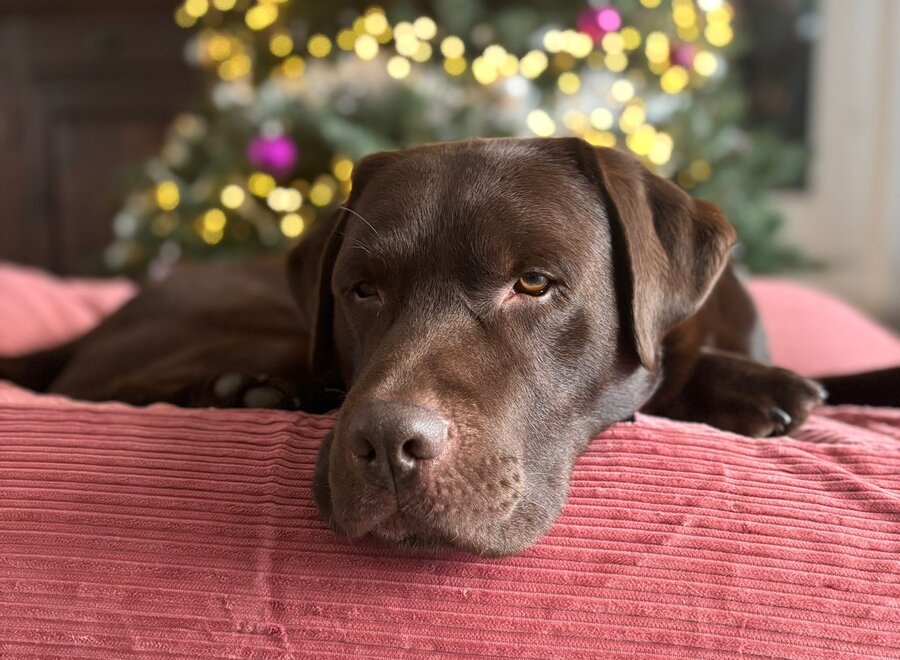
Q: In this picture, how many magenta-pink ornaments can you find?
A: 3